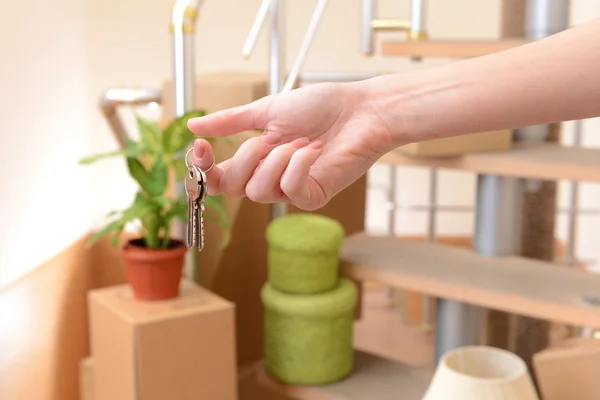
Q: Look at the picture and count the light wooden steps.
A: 4